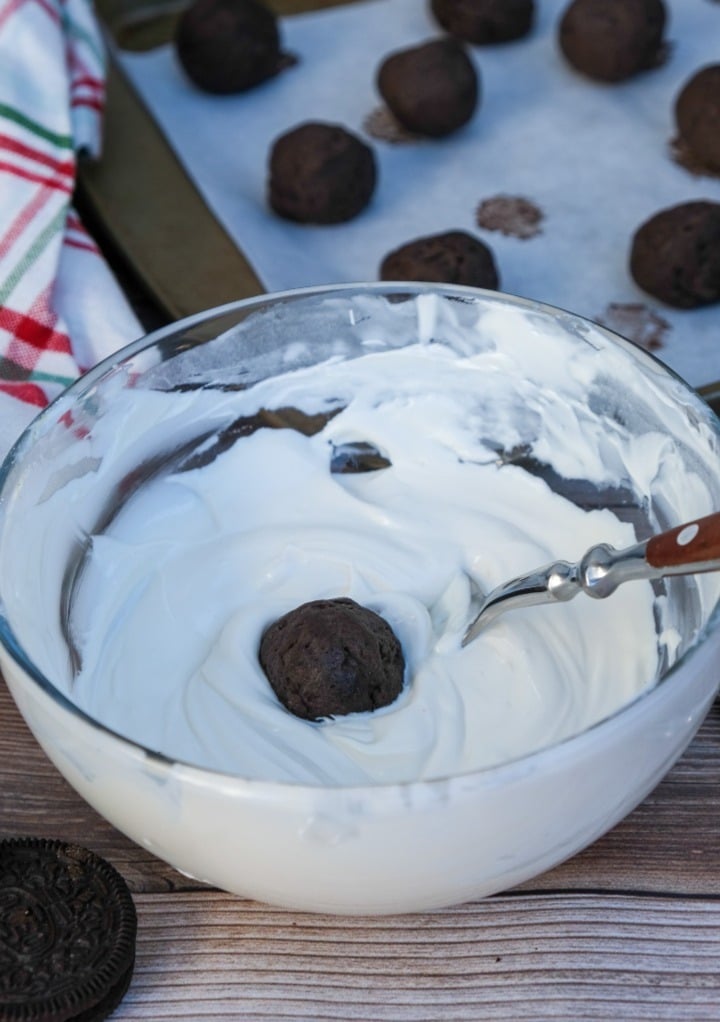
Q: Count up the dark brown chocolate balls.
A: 9